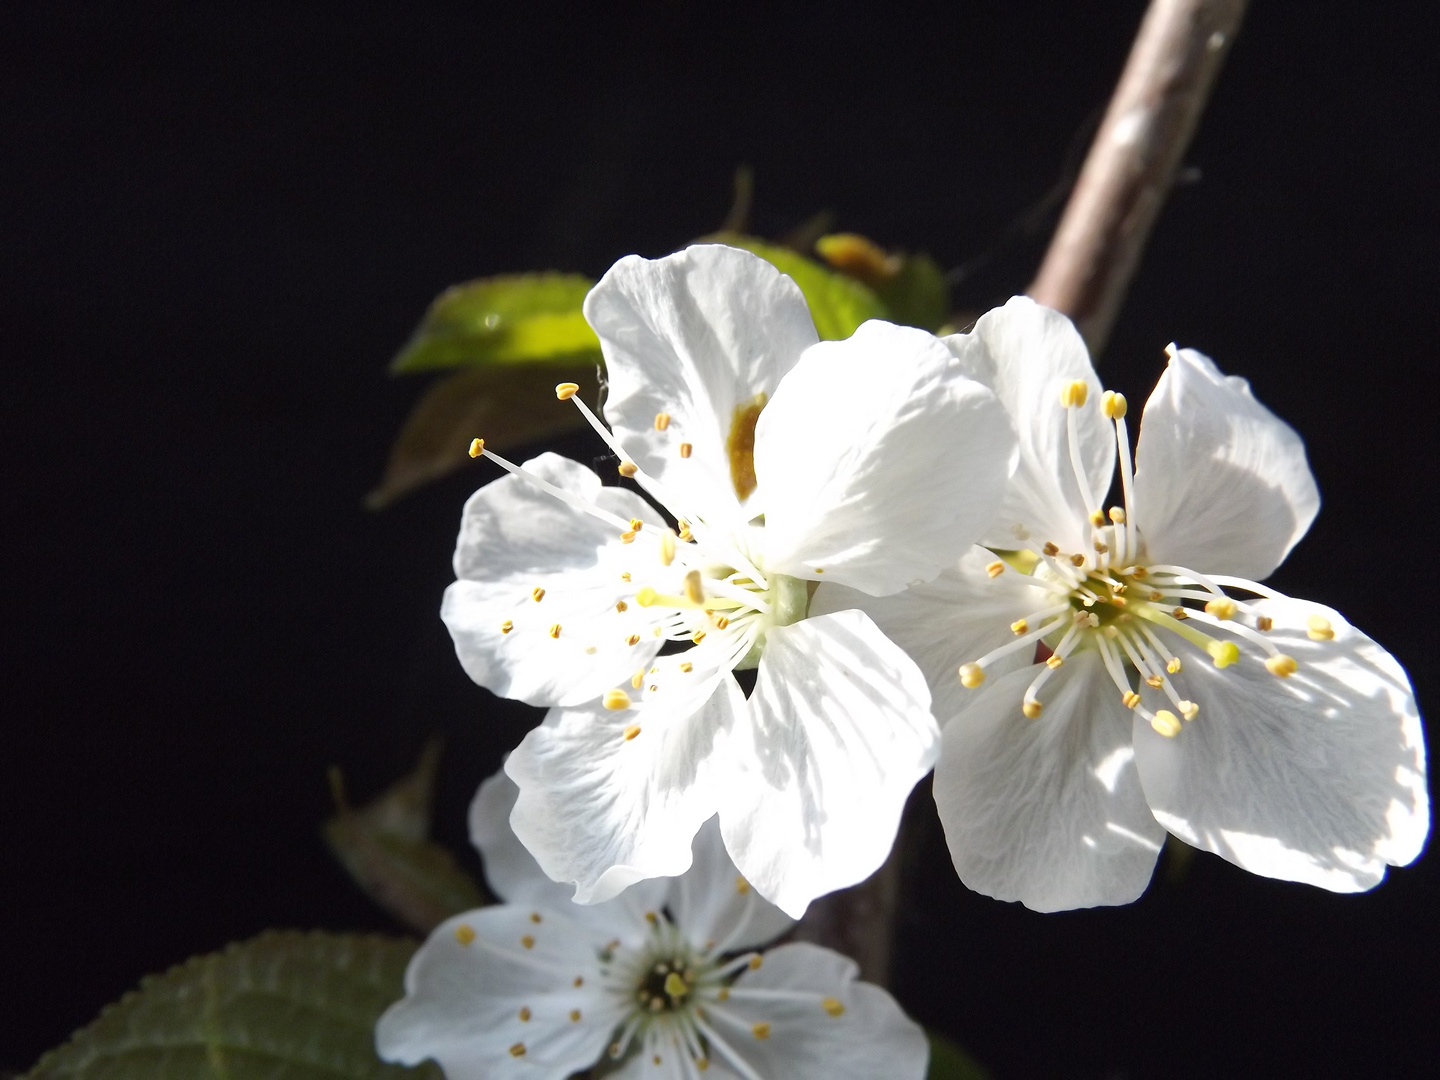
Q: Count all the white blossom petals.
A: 15